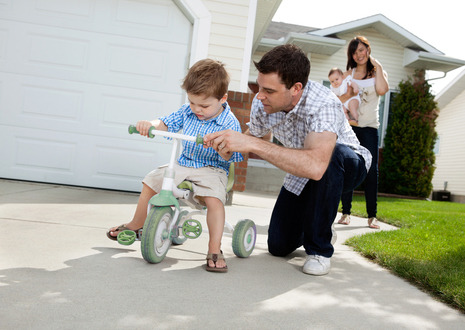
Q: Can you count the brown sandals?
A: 2